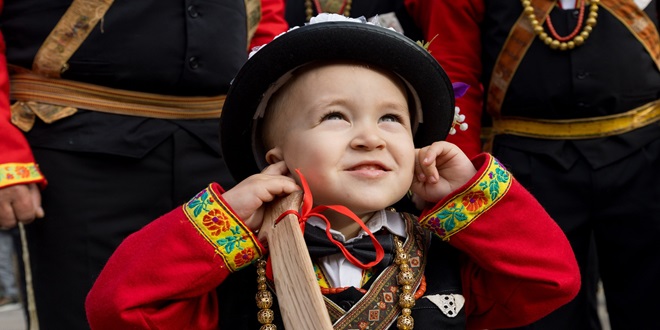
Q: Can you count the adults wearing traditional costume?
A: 3